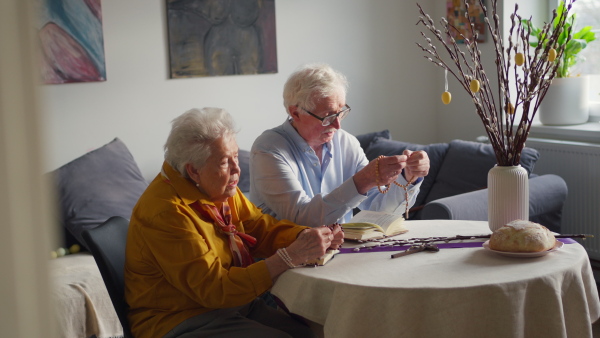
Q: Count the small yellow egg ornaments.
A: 5